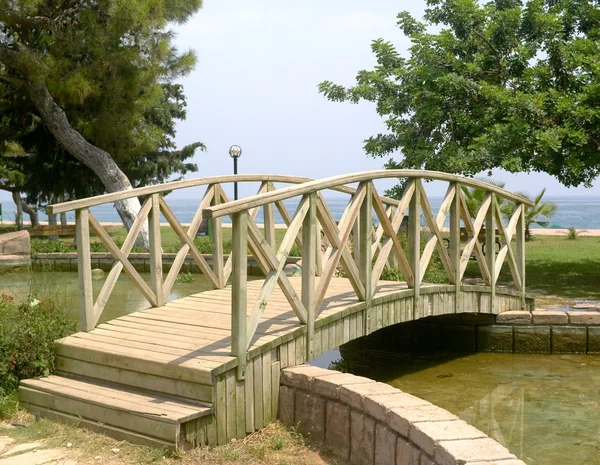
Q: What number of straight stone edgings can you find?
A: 2